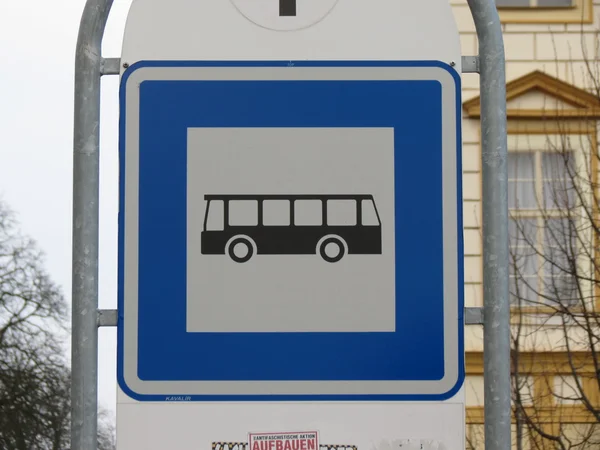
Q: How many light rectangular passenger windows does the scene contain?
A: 4